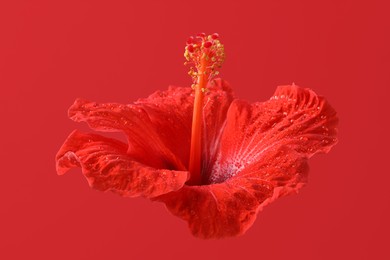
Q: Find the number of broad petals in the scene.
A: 5